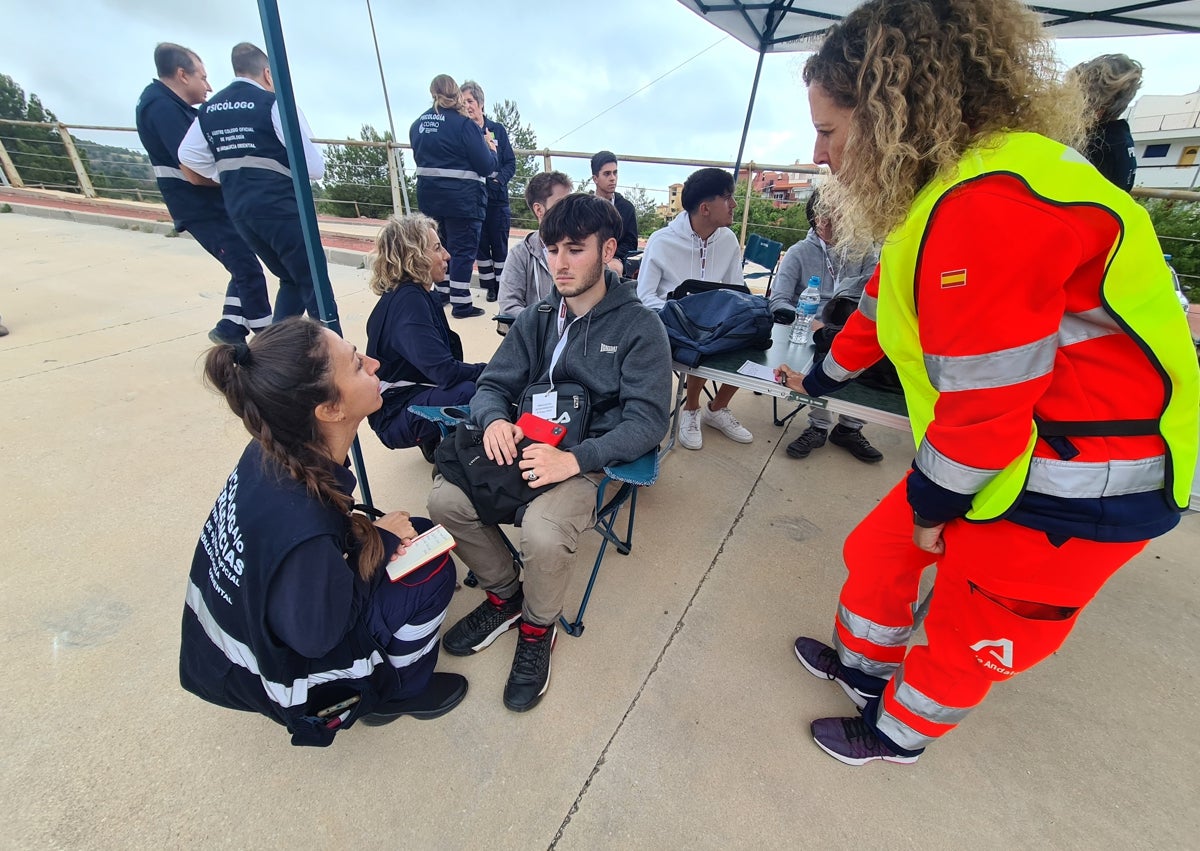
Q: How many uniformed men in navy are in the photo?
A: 2